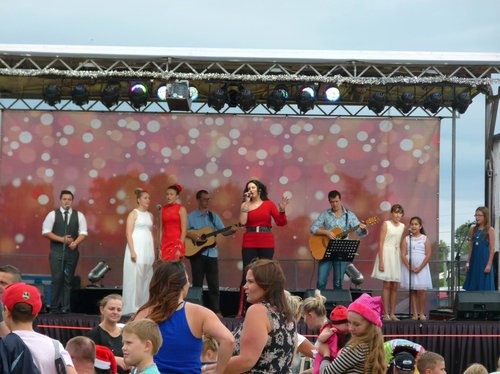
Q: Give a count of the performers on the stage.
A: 9